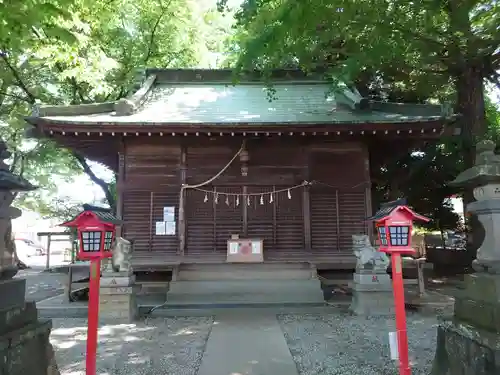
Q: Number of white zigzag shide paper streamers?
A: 8